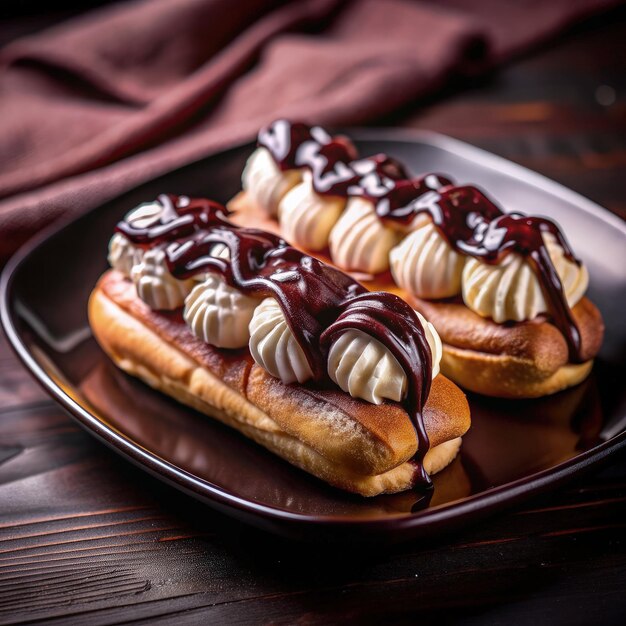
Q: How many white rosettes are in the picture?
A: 10